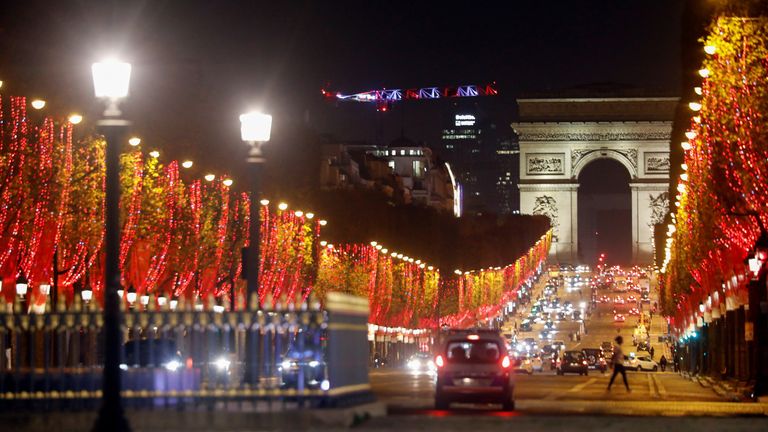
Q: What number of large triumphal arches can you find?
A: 1